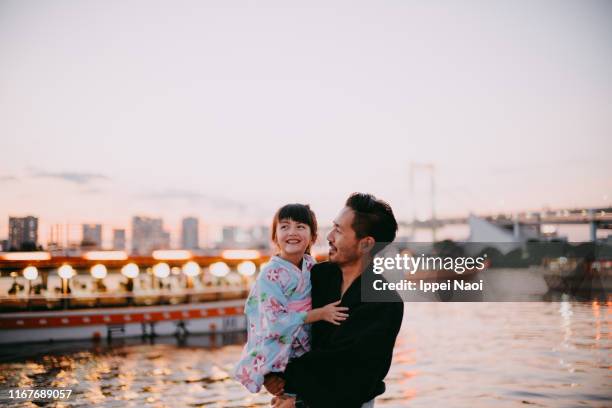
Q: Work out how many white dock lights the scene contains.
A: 8